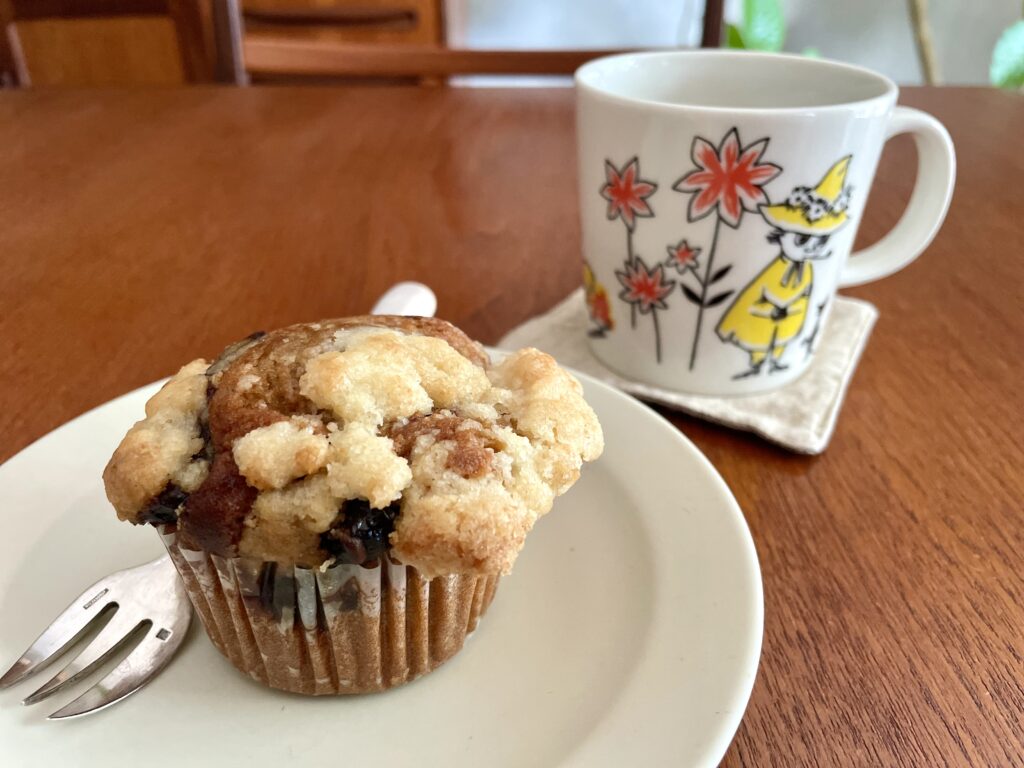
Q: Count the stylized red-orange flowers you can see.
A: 4